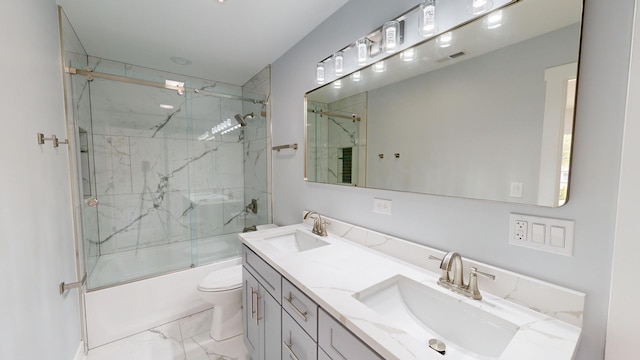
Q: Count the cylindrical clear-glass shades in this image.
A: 6